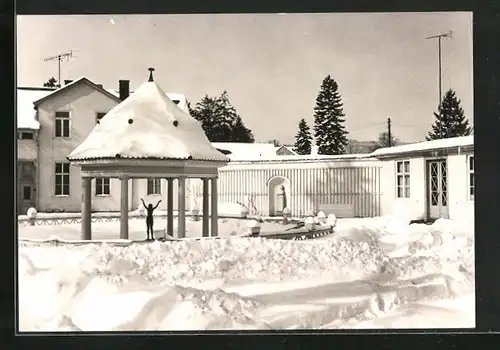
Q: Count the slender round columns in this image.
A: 6